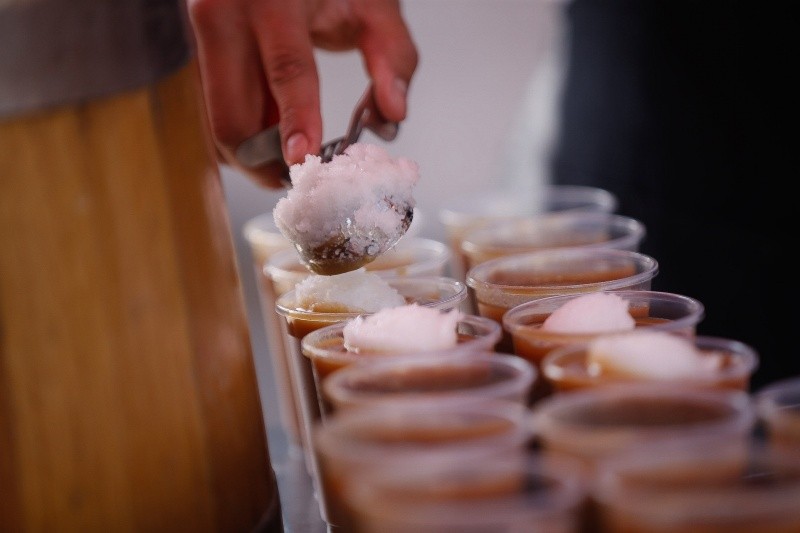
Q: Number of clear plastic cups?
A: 15